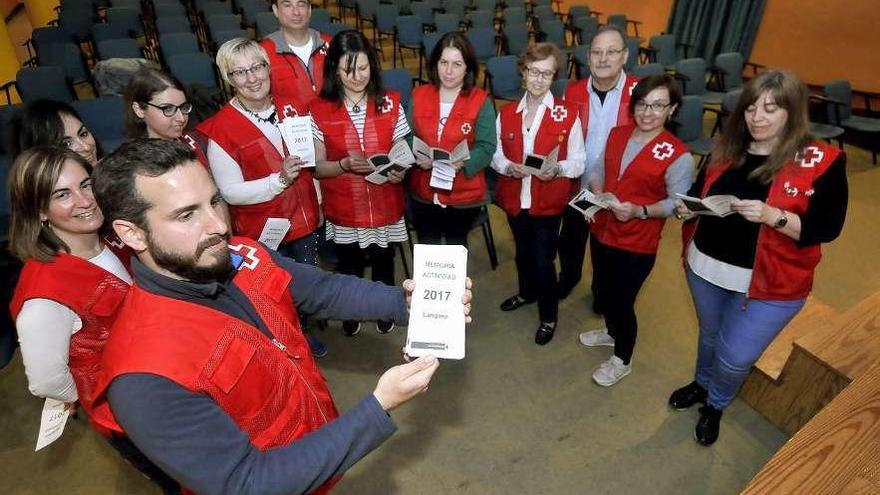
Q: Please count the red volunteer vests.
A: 11